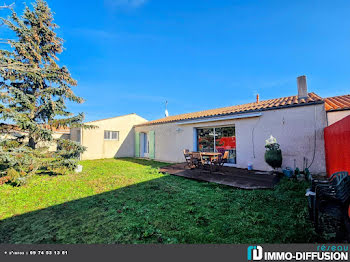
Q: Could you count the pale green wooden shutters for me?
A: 2